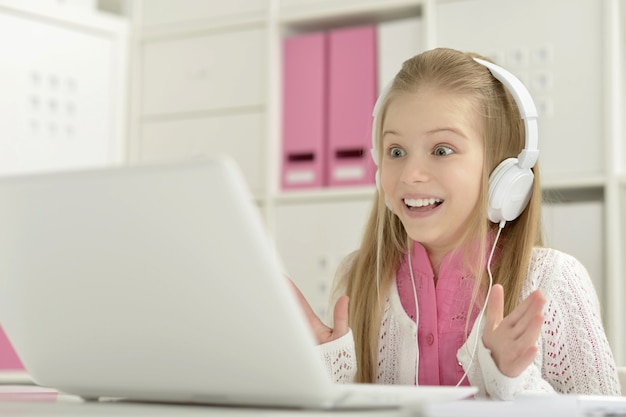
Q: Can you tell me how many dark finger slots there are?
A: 2